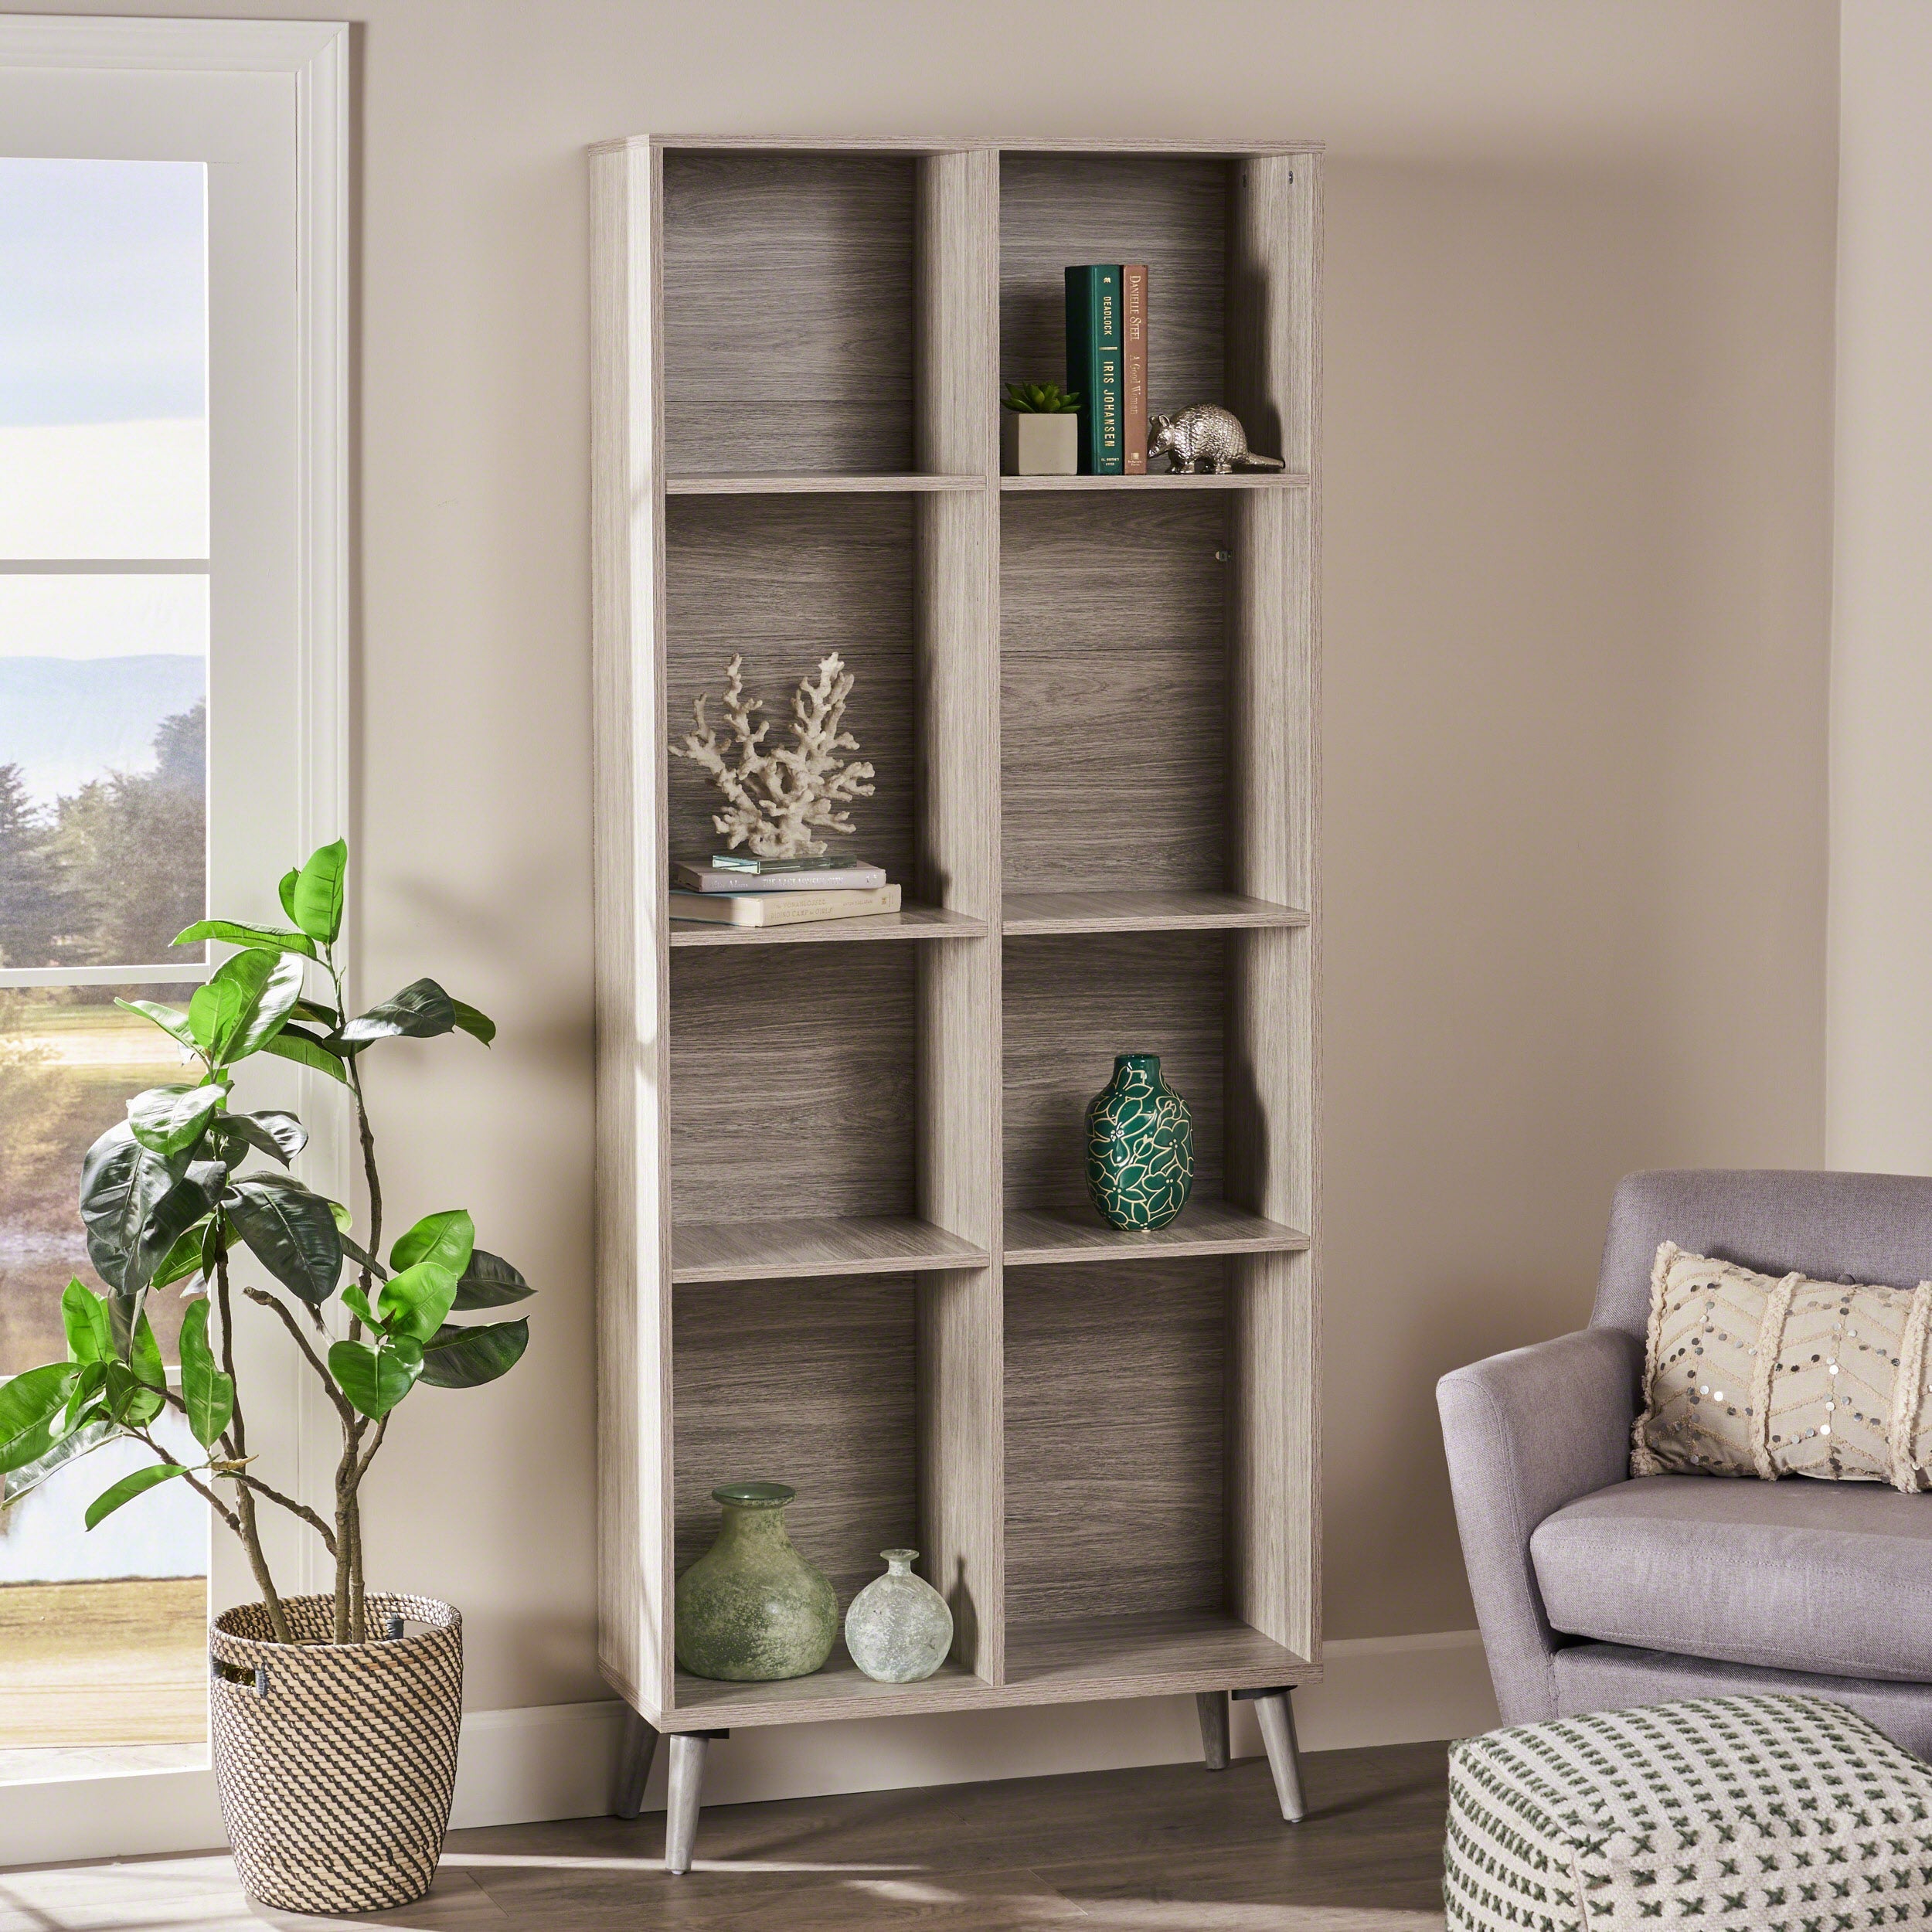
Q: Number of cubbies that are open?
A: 4